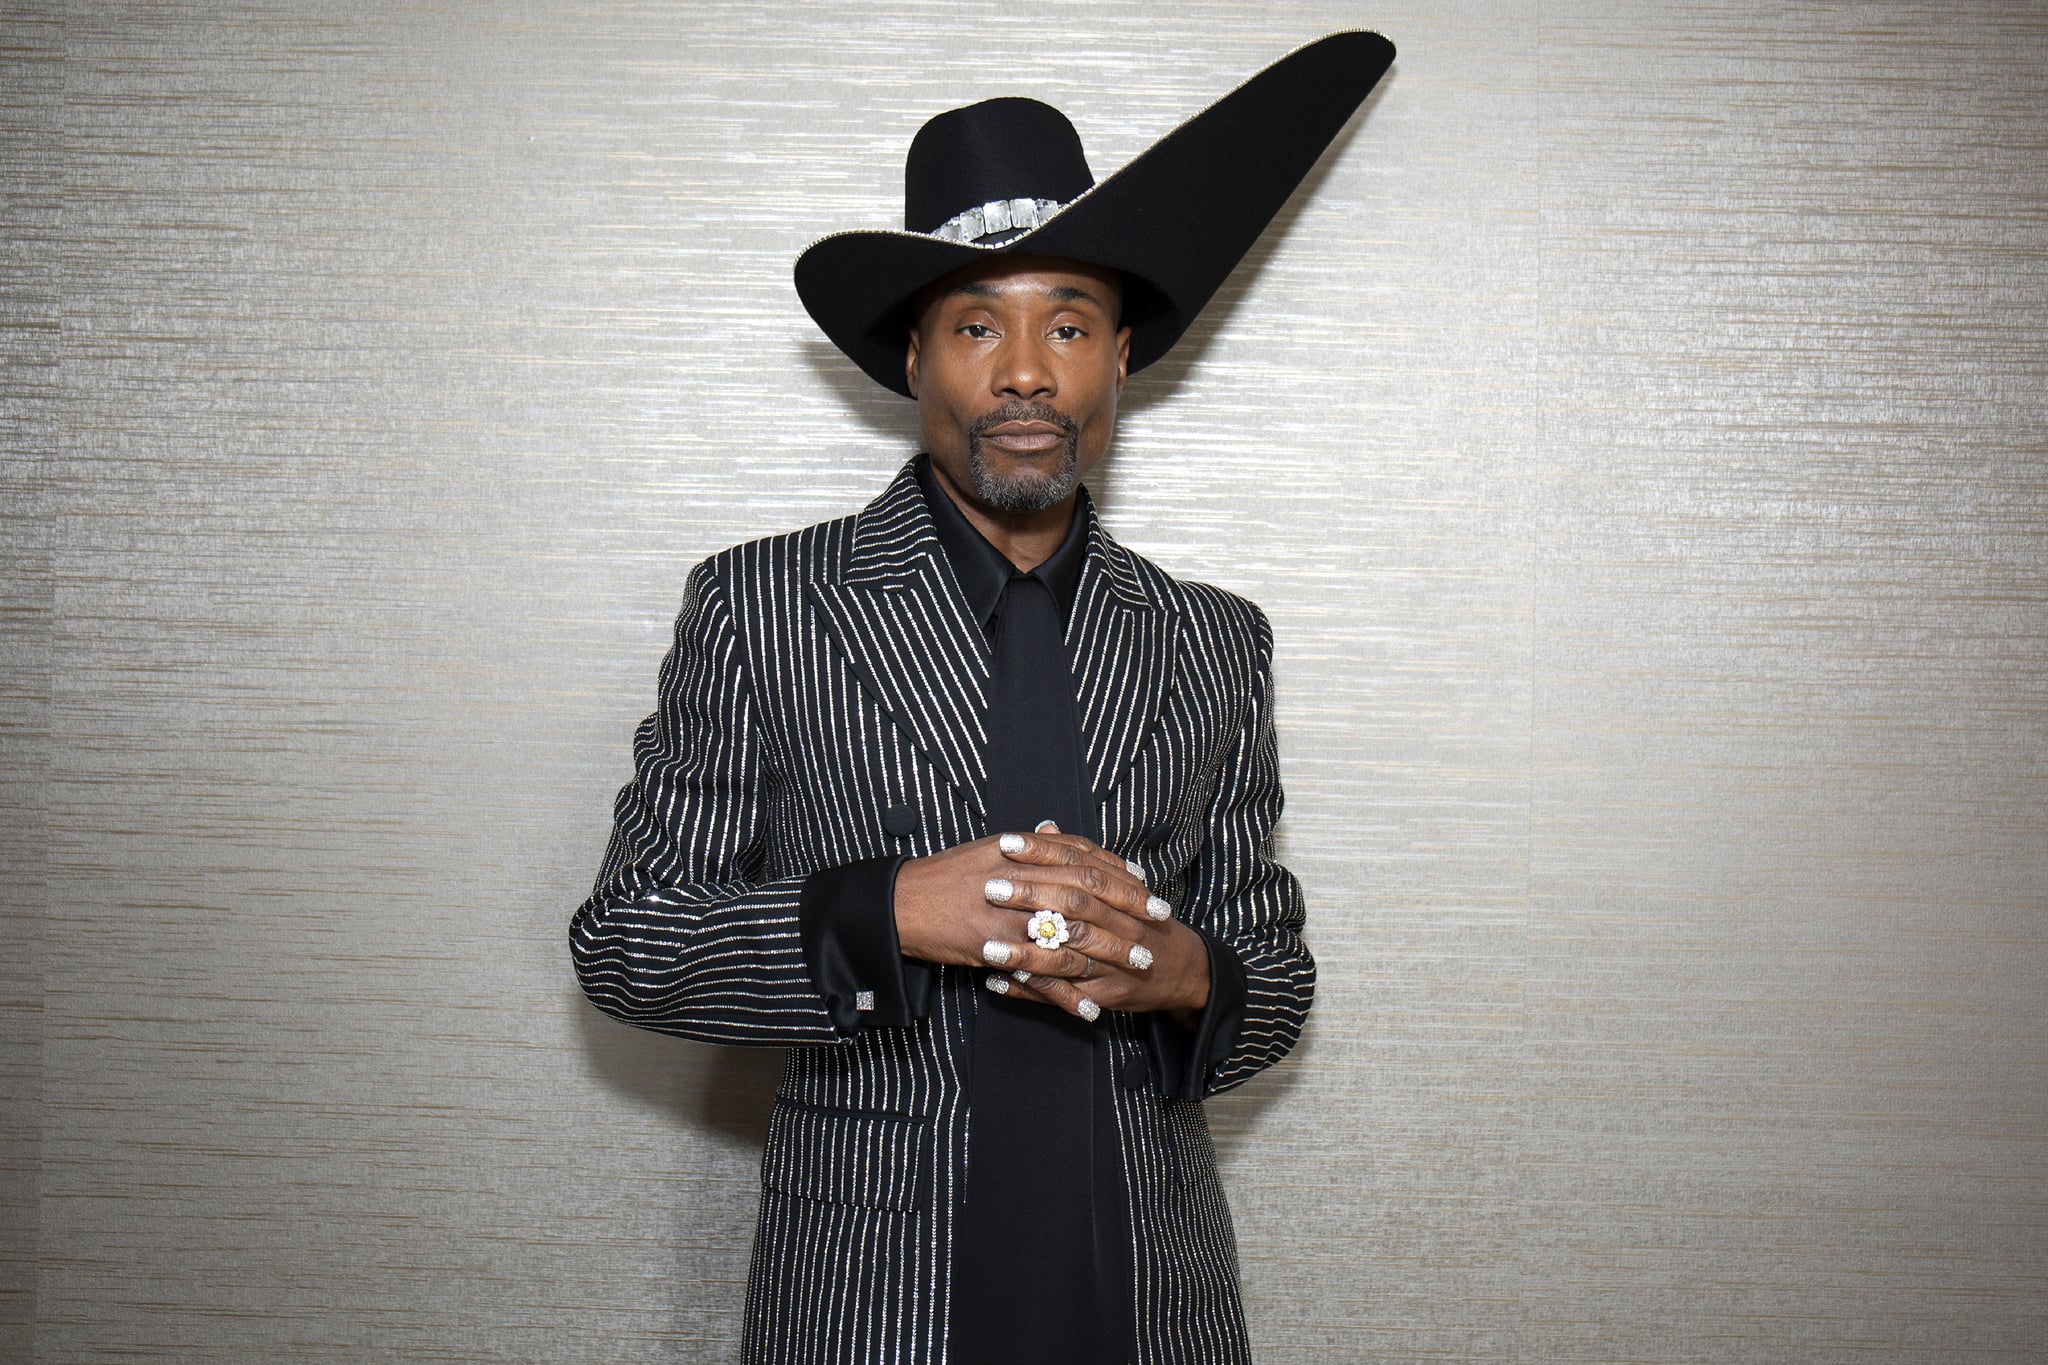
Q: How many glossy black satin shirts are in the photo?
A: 1